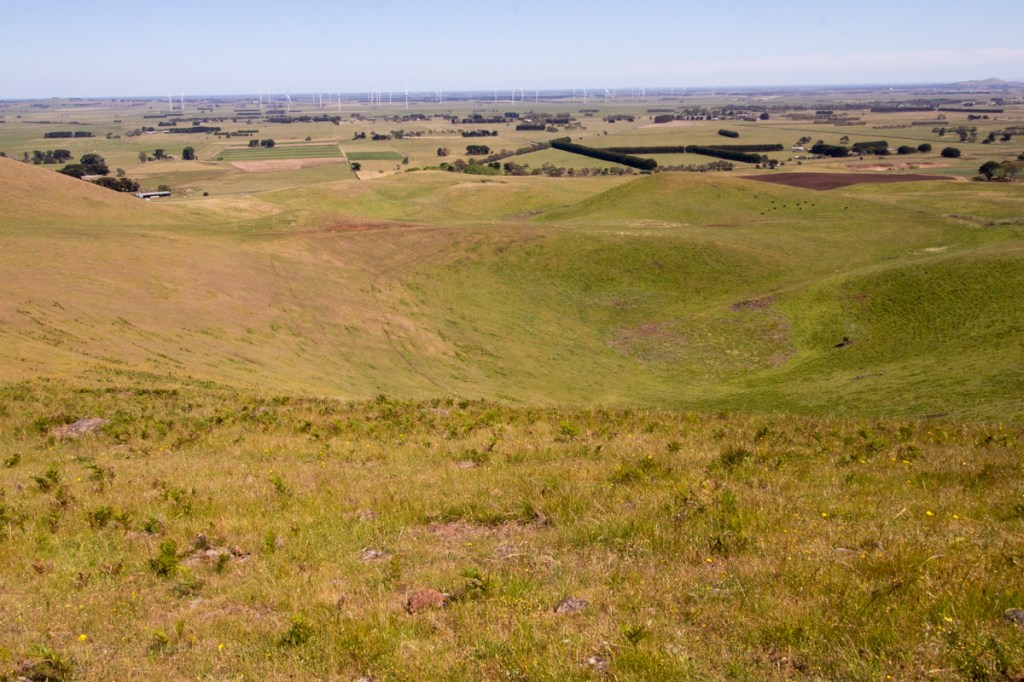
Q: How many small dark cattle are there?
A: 11